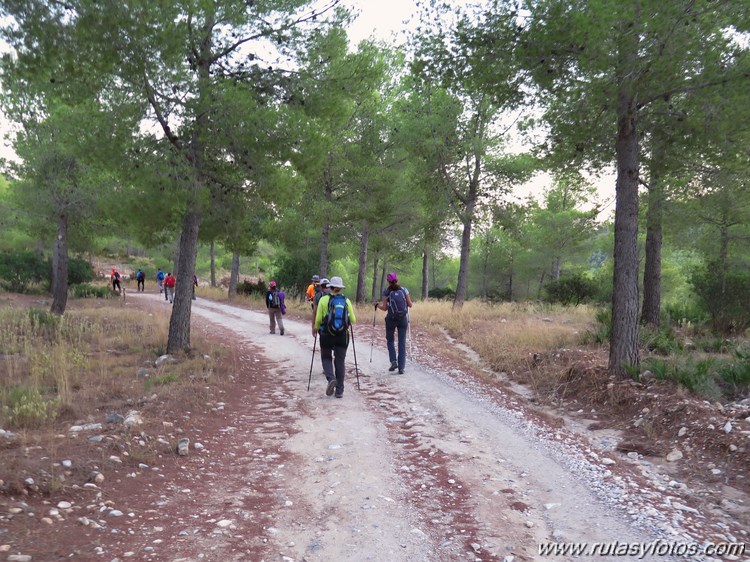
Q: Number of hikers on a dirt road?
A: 11